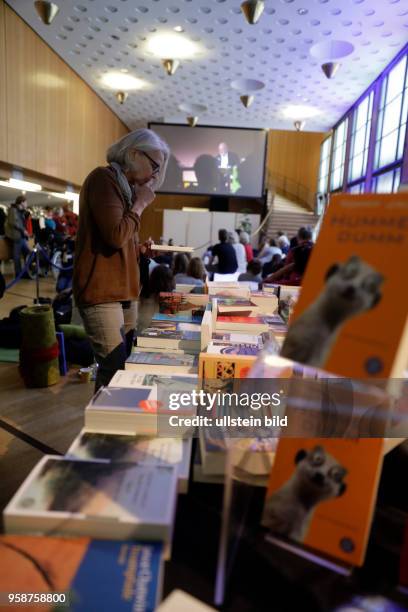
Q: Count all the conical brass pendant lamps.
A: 8